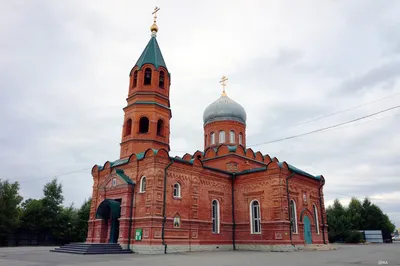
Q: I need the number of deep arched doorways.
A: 1